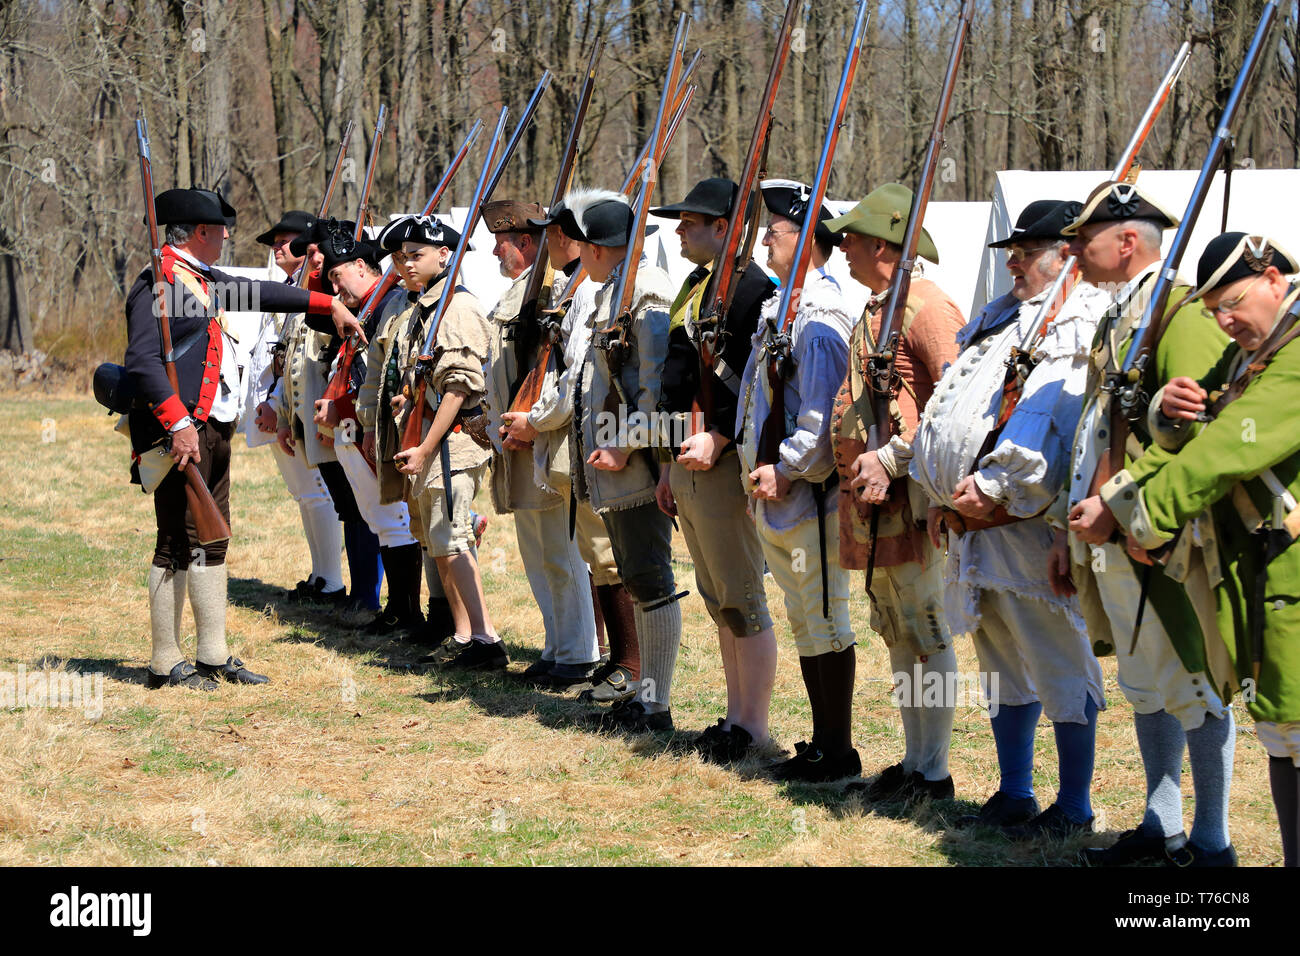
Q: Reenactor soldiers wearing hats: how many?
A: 15